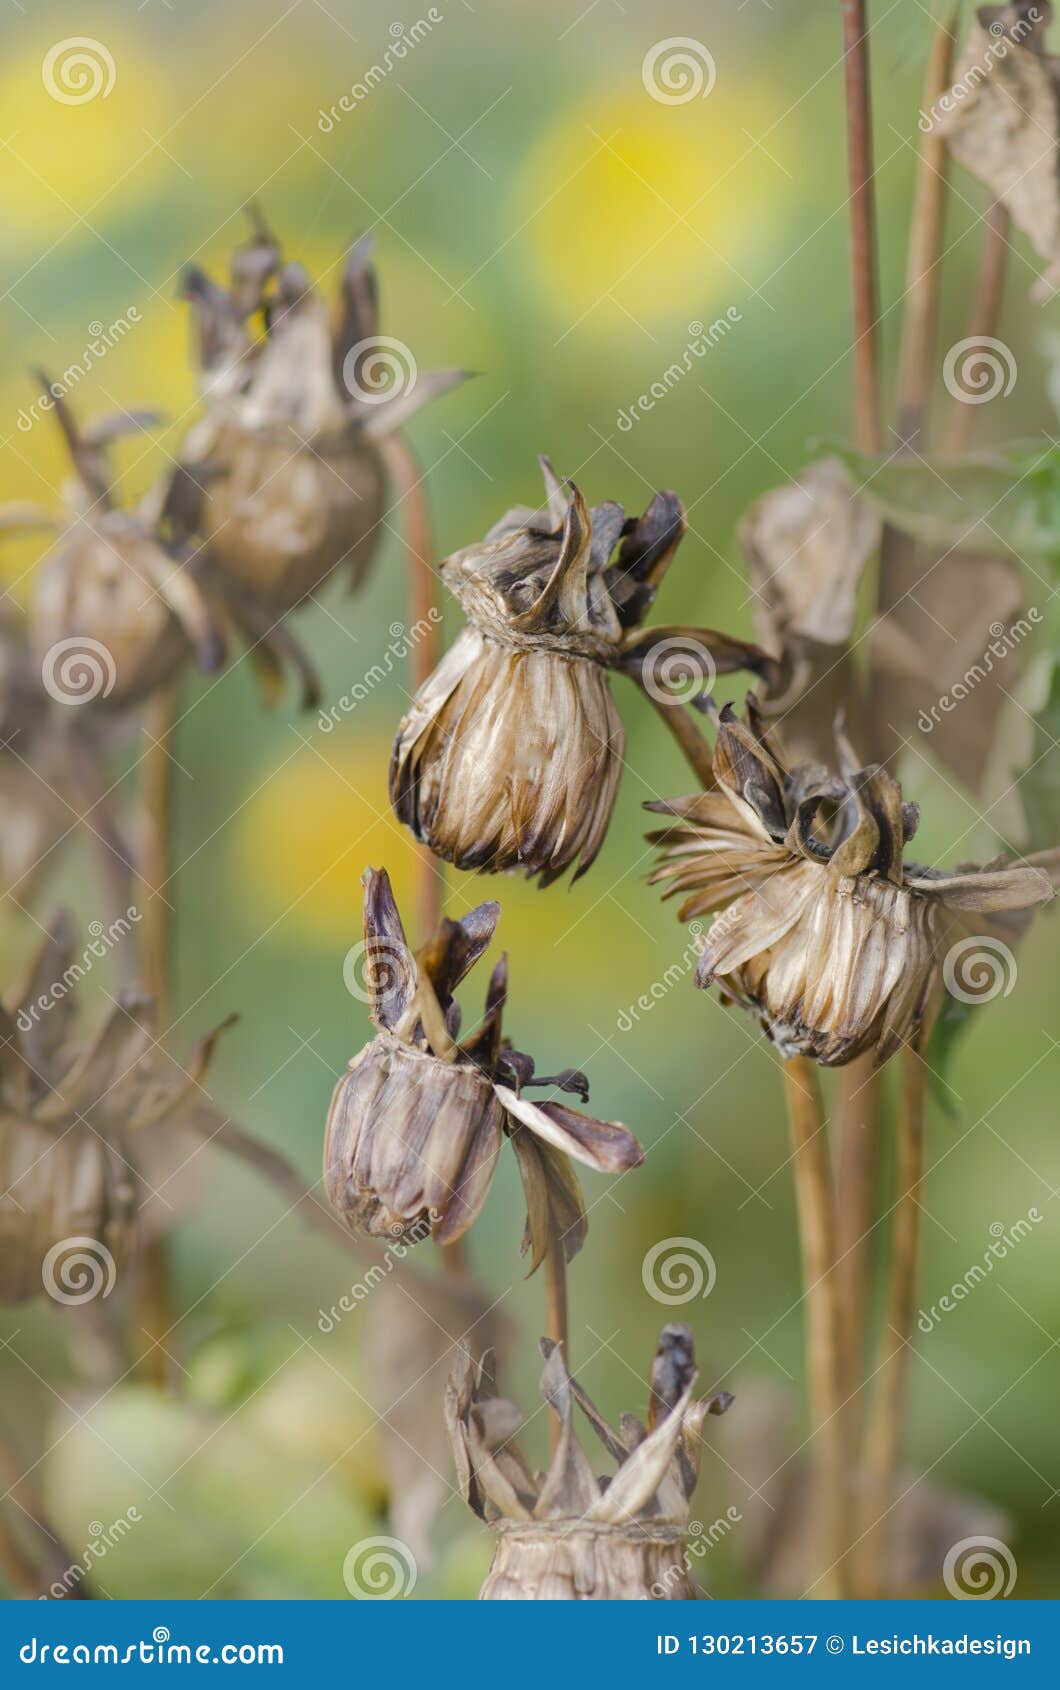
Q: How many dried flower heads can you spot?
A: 7